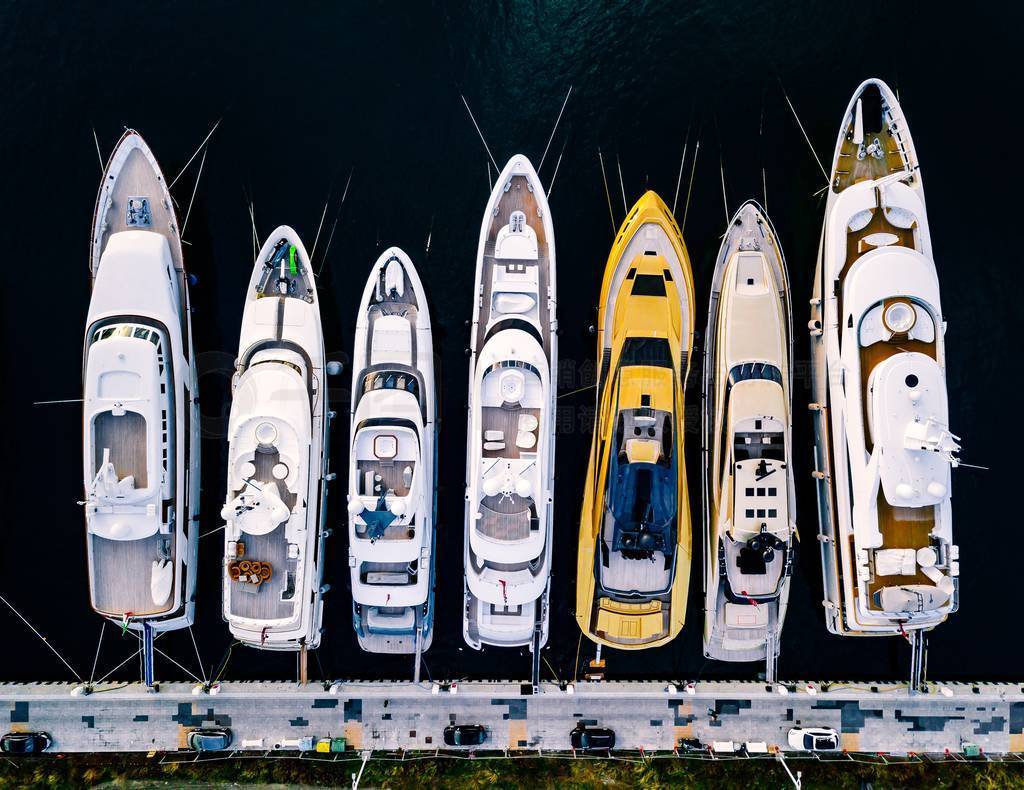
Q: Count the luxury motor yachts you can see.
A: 7